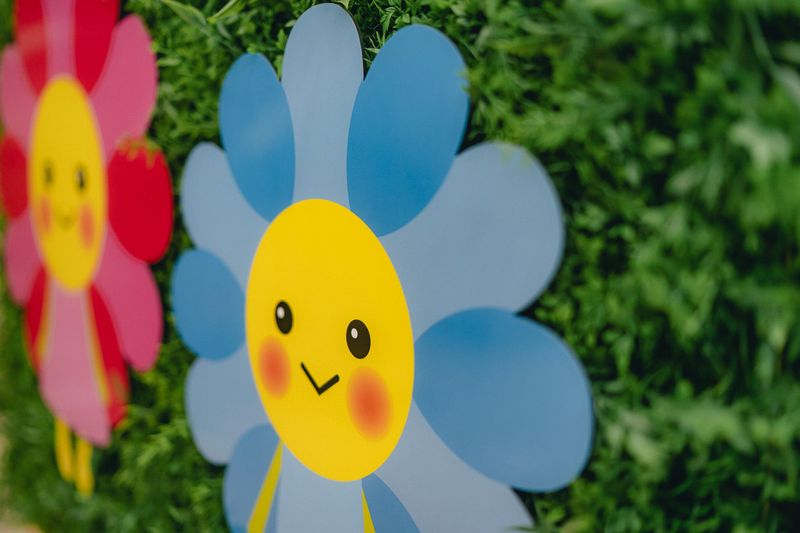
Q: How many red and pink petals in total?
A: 12